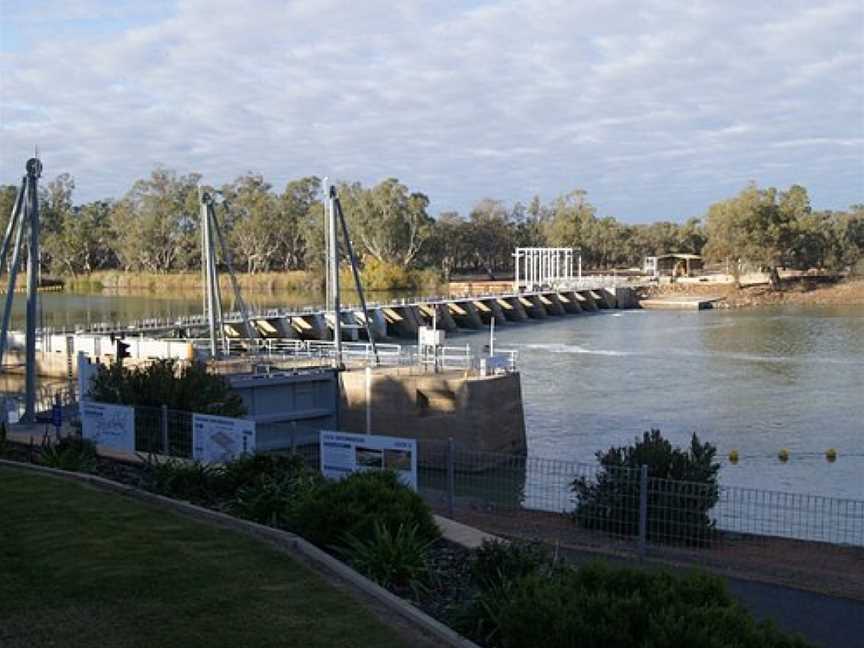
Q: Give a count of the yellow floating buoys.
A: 3